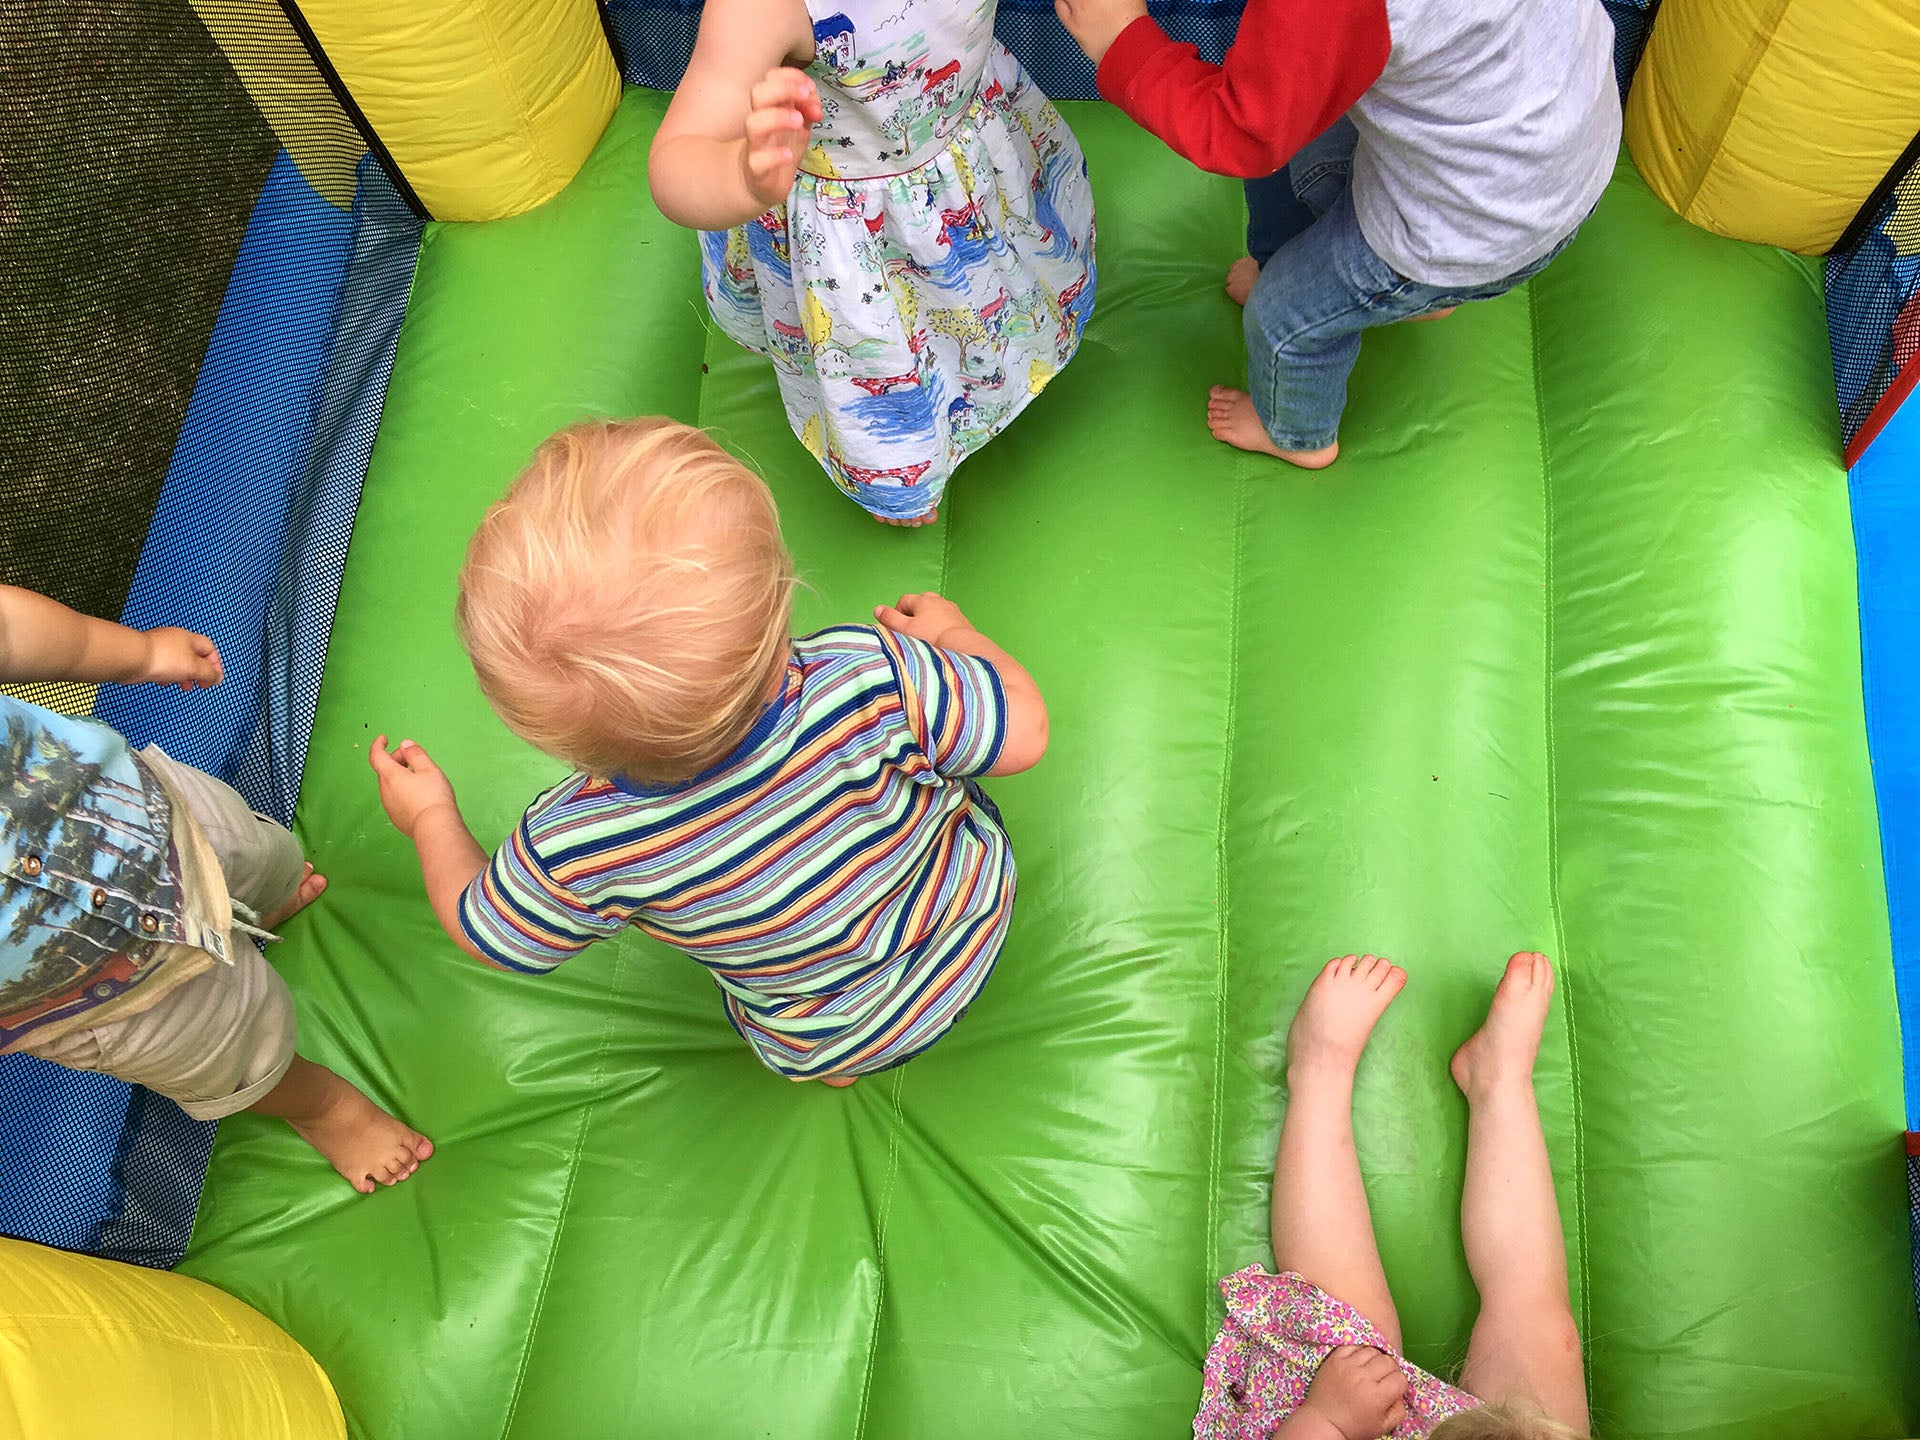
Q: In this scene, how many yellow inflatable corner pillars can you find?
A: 3